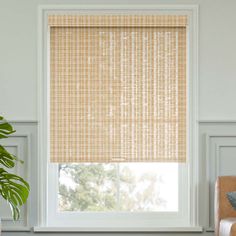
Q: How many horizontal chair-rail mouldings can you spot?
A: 2